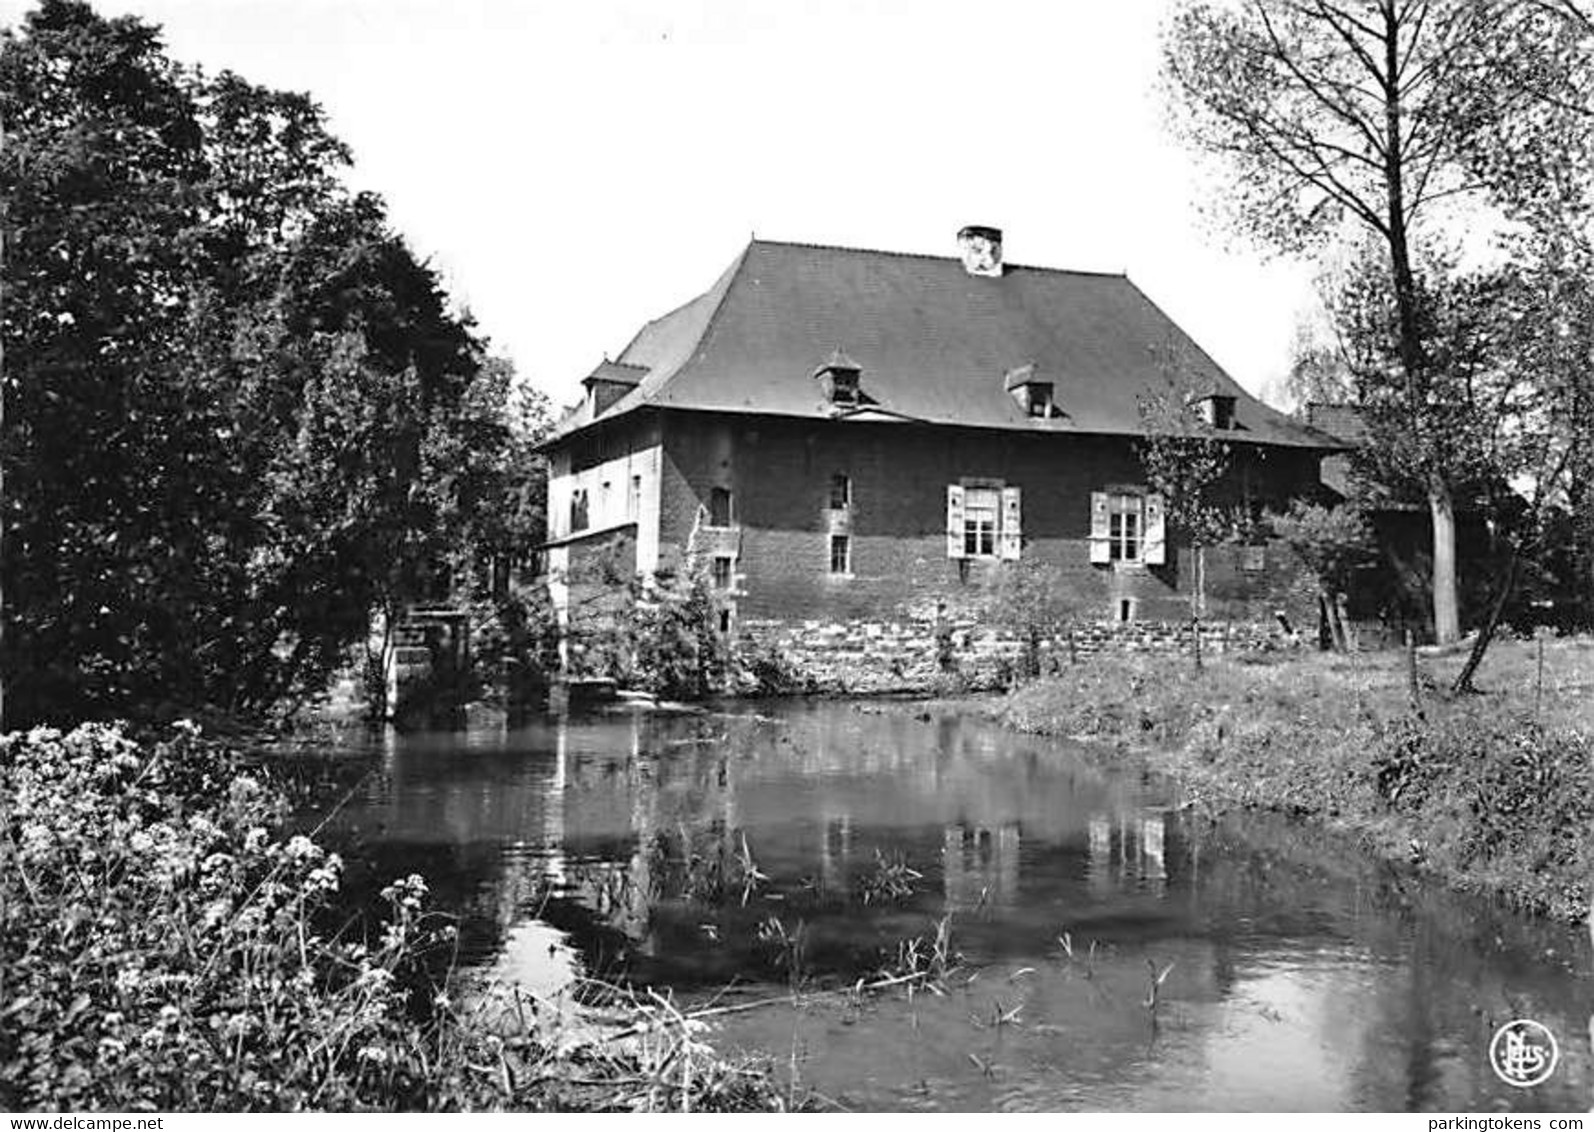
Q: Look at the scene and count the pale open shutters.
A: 4